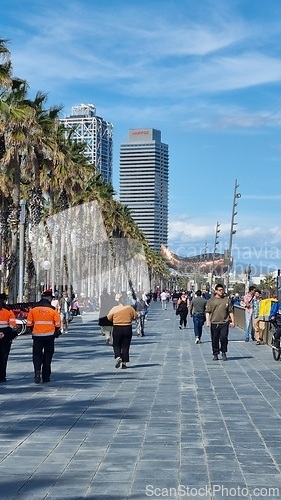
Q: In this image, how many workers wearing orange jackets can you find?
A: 2